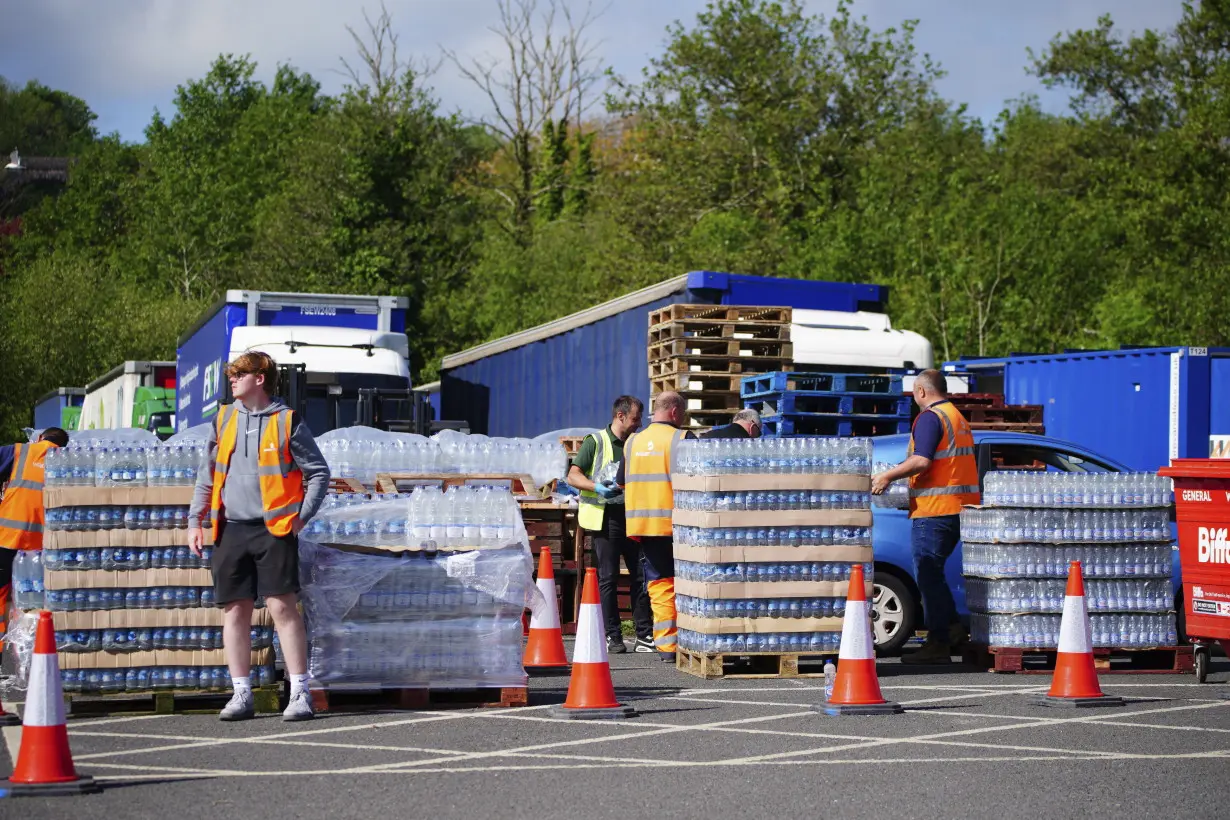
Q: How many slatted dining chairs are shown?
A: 0